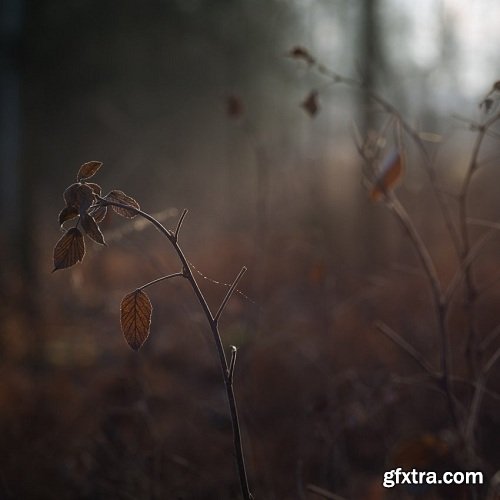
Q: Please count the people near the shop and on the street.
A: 0